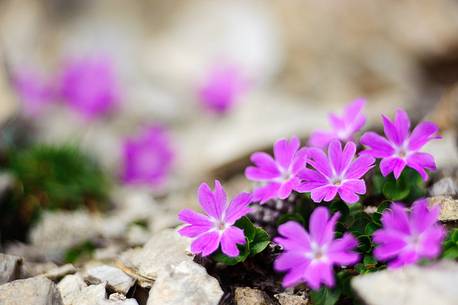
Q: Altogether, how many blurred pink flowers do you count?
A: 4